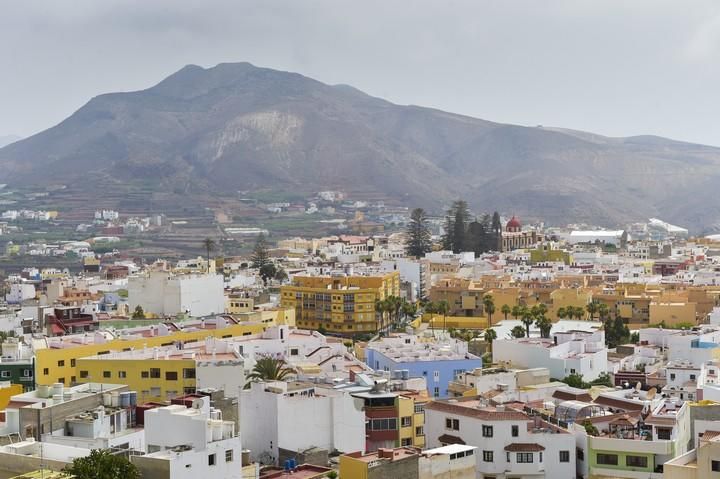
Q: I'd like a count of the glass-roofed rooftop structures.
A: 1